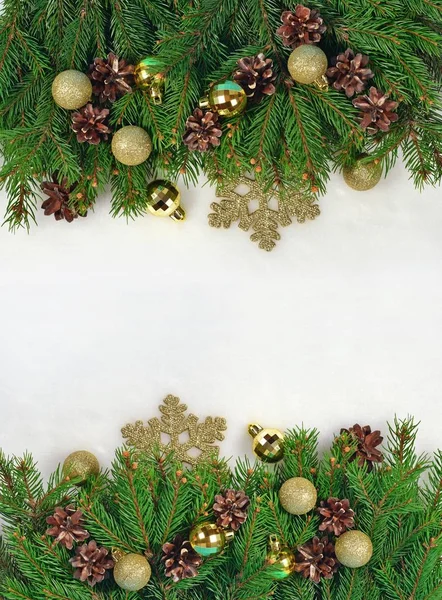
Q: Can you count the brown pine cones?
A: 15